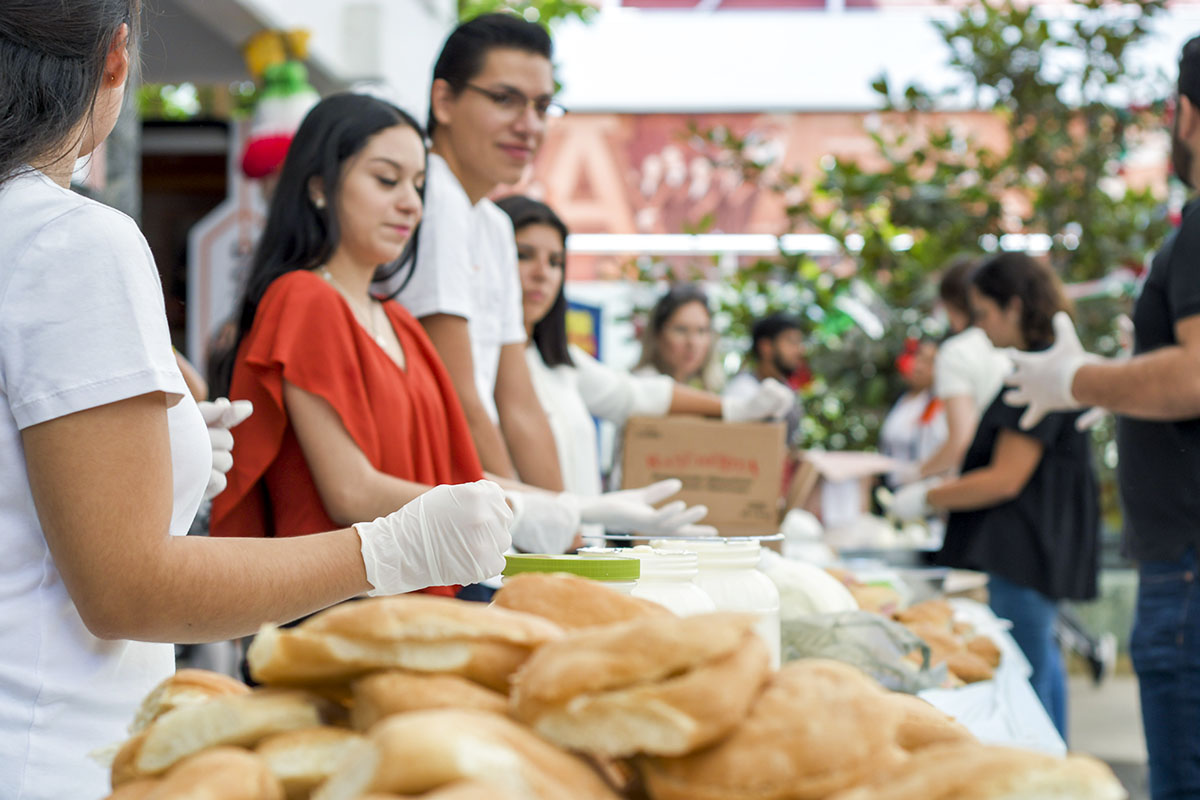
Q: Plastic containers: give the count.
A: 3